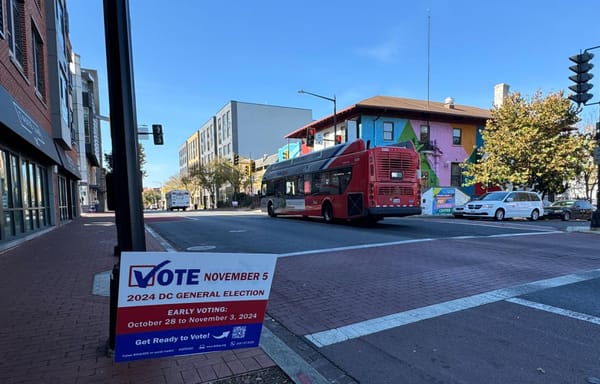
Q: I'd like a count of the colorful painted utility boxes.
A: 1